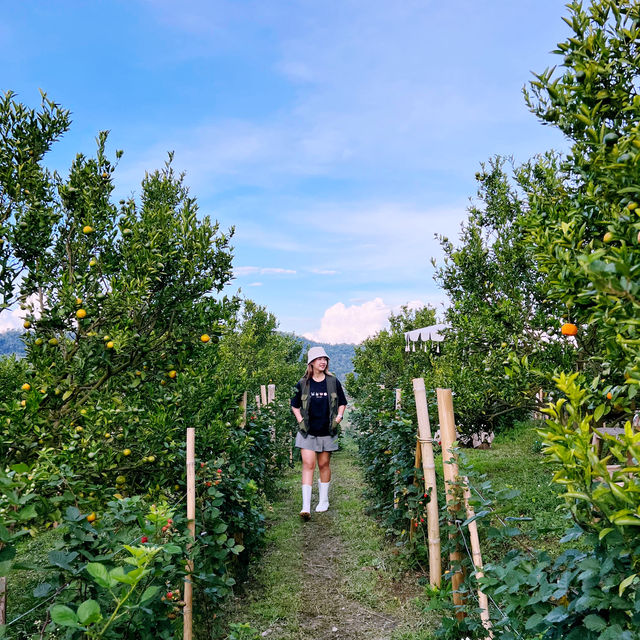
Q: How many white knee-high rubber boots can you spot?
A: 2